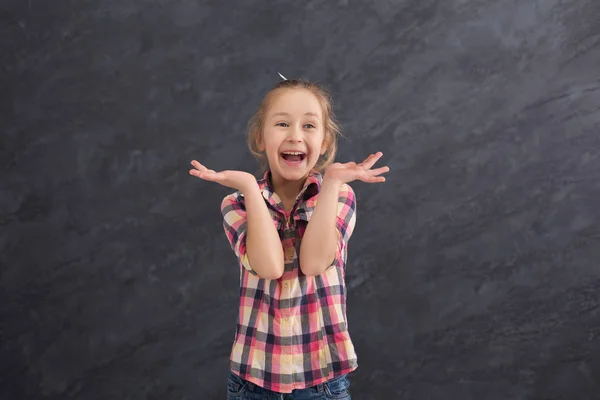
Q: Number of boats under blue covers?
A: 0